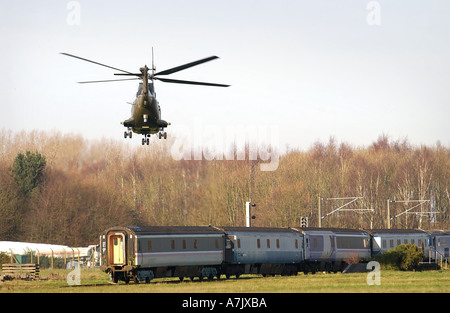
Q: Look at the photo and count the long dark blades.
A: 4